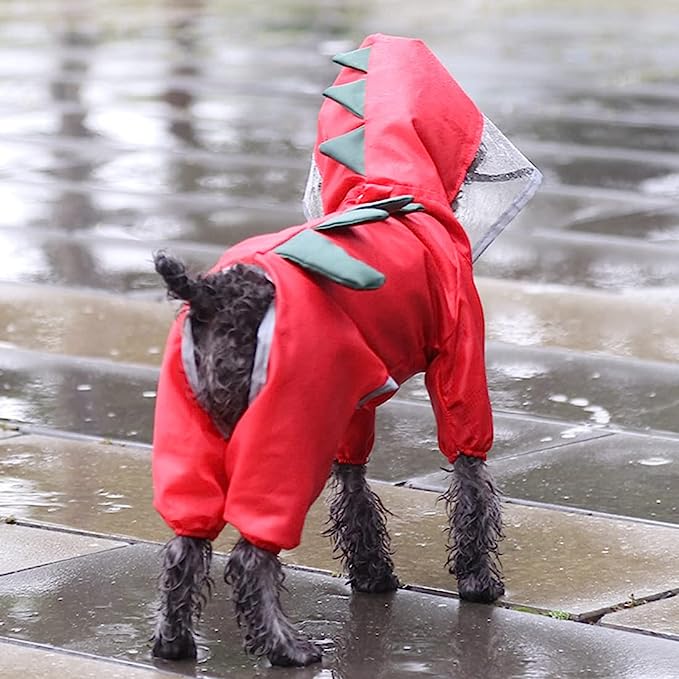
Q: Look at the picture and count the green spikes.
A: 7